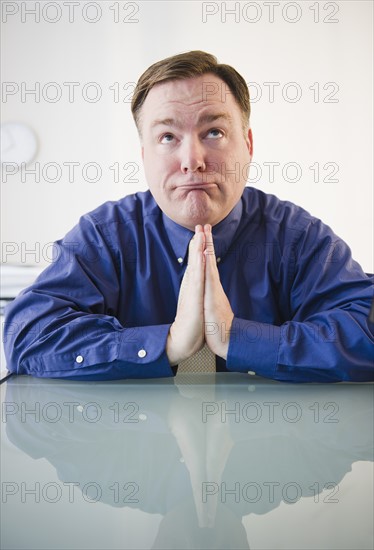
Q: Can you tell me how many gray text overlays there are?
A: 14